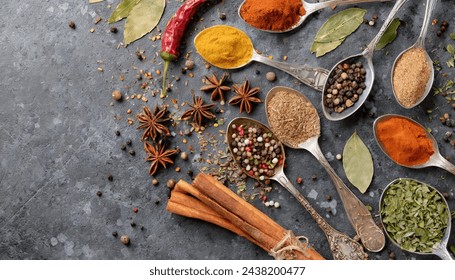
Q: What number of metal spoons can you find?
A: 8